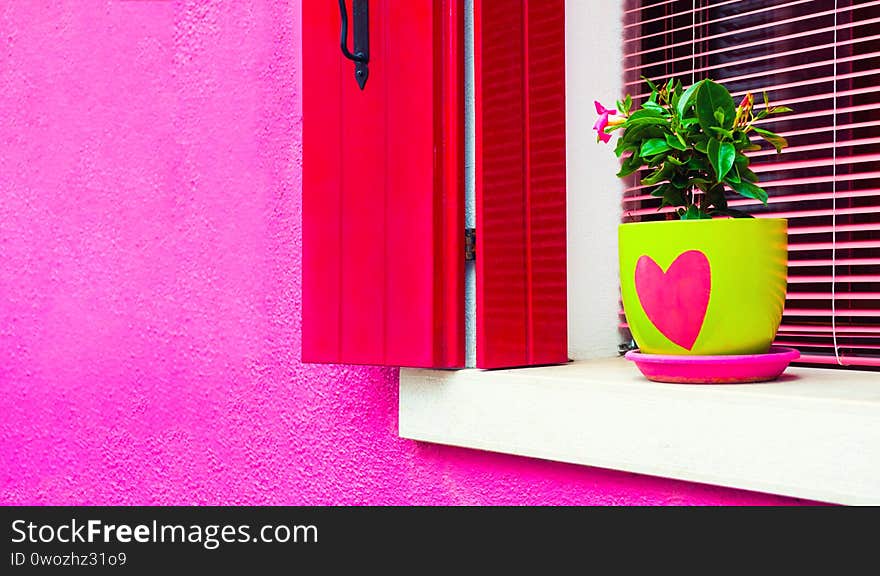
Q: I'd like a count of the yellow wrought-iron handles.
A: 0